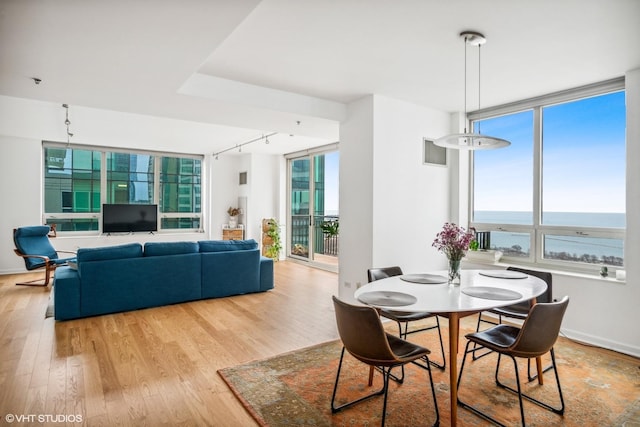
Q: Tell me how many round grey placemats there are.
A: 4